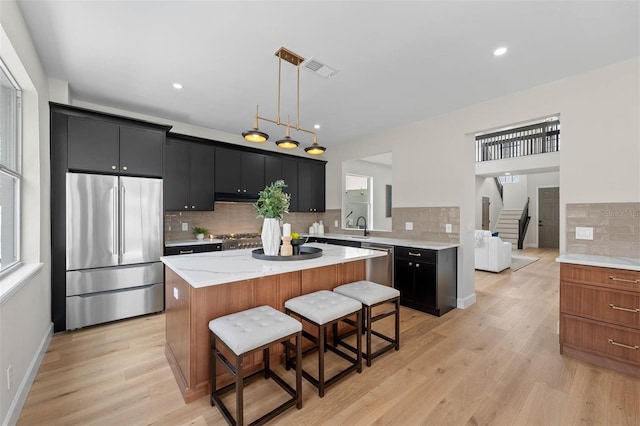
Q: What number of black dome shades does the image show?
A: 3